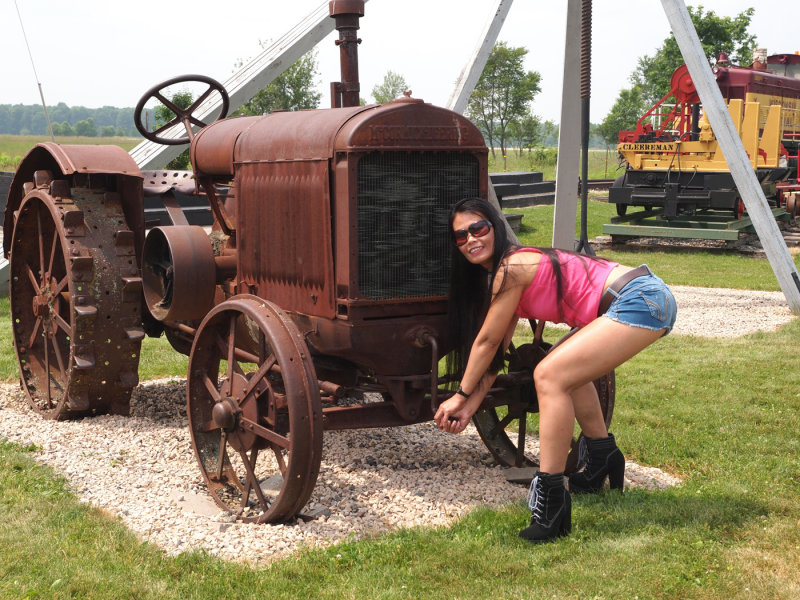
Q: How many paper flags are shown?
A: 0